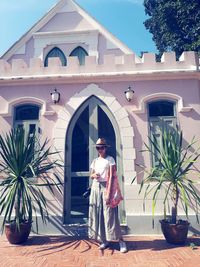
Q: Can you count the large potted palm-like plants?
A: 2